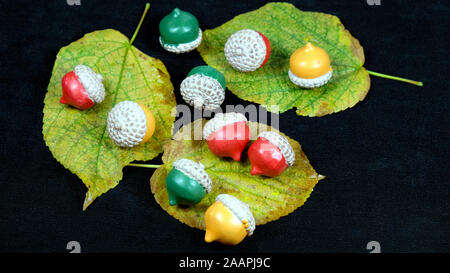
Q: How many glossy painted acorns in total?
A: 10